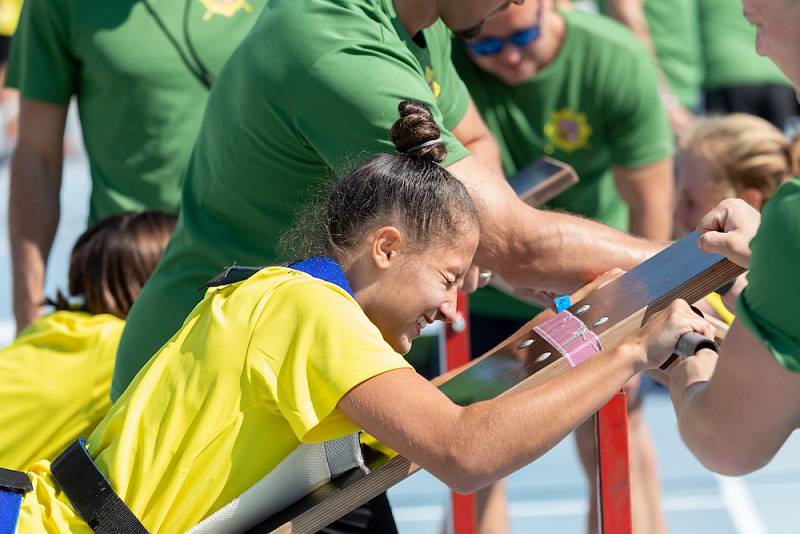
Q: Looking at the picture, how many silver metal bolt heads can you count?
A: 4